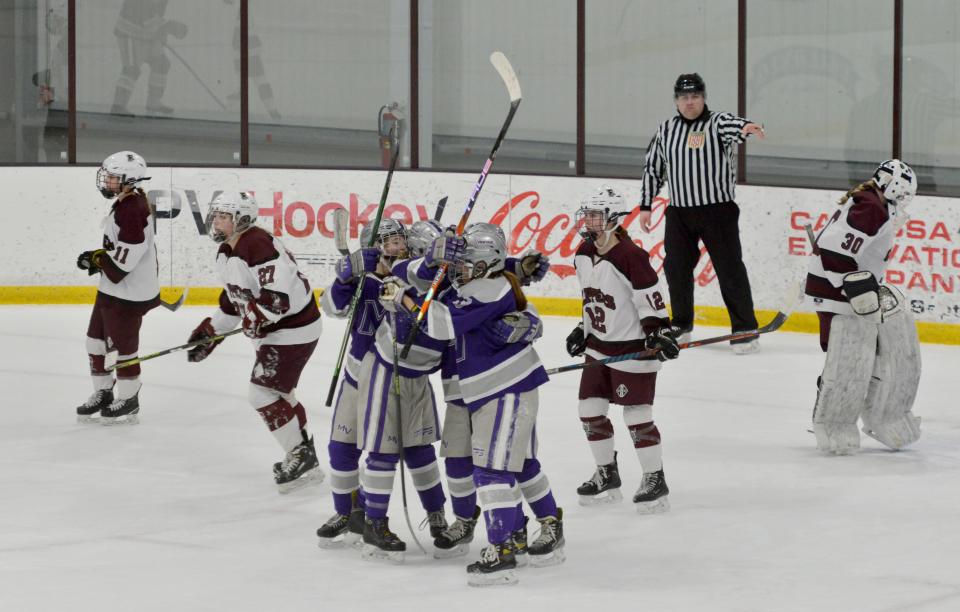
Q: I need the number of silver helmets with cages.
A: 3